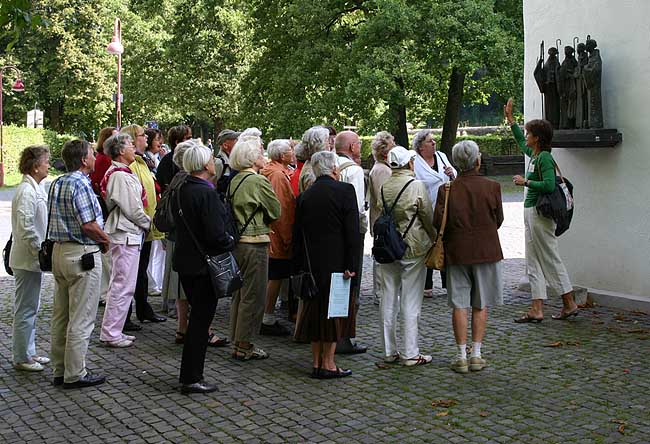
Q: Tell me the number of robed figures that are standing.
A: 4